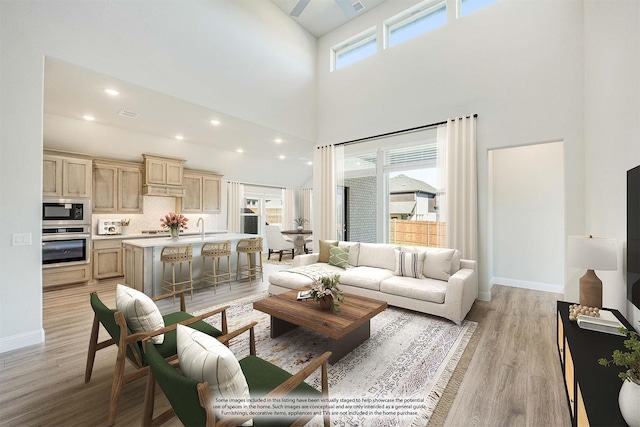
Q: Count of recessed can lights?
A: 8